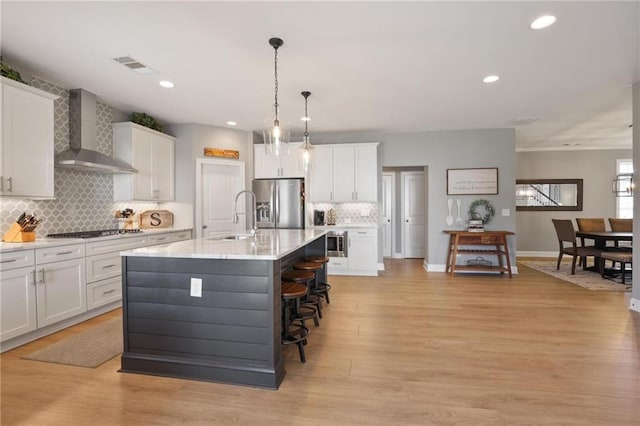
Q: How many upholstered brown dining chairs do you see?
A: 3